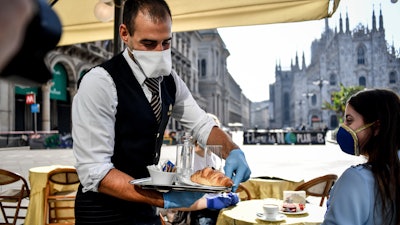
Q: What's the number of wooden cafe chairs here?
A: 4